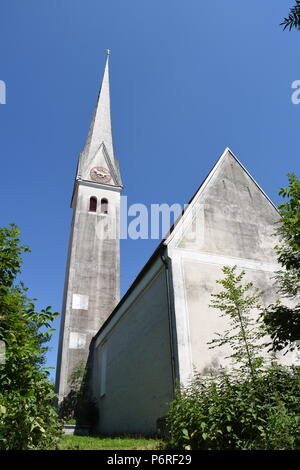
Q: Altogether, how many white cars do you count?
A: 0